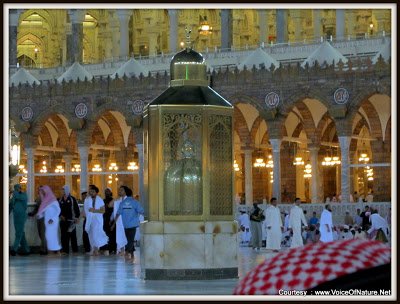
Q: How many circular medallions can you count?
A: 5